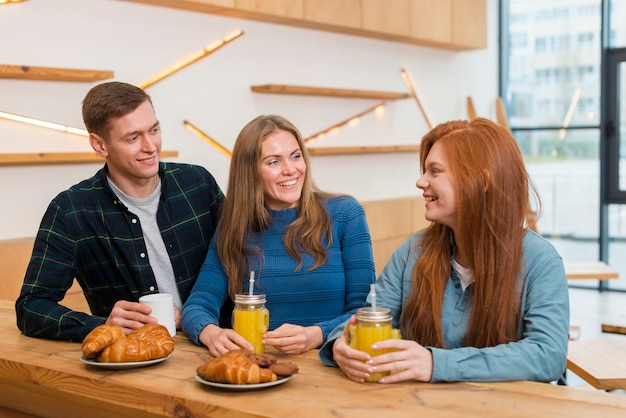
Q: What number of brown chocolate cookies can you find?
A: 2